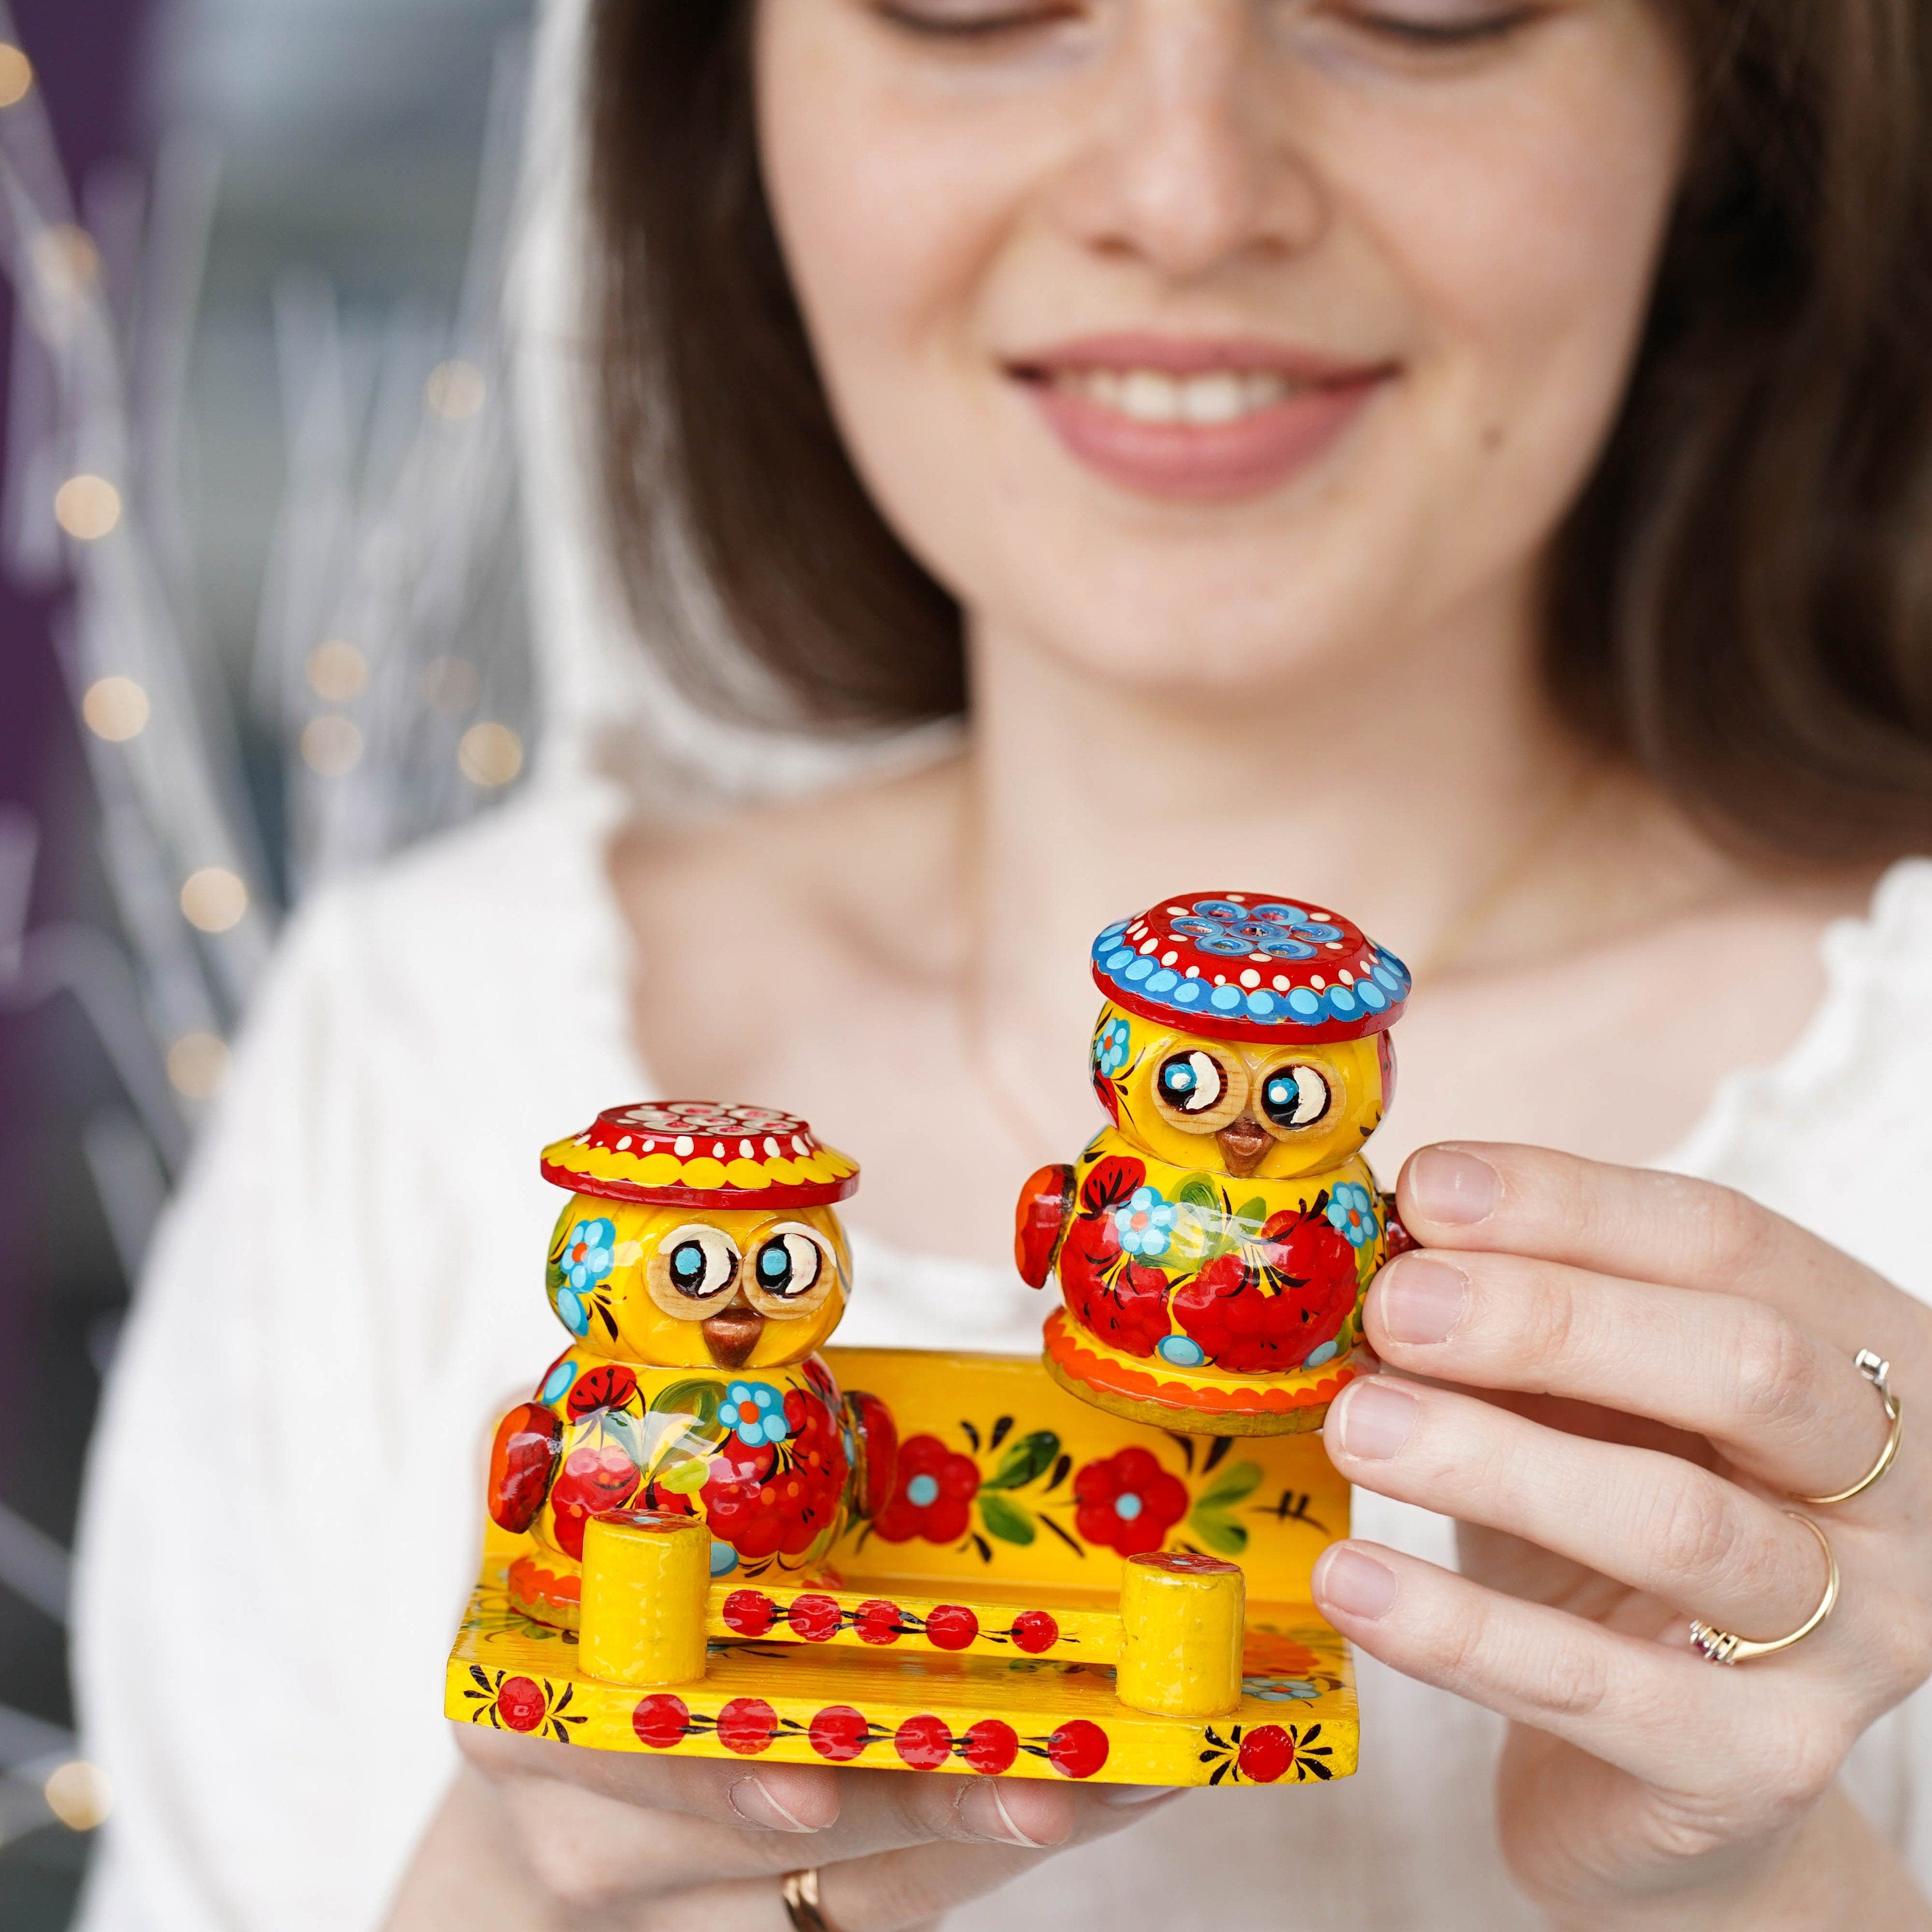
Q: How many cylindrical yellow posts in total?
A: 2